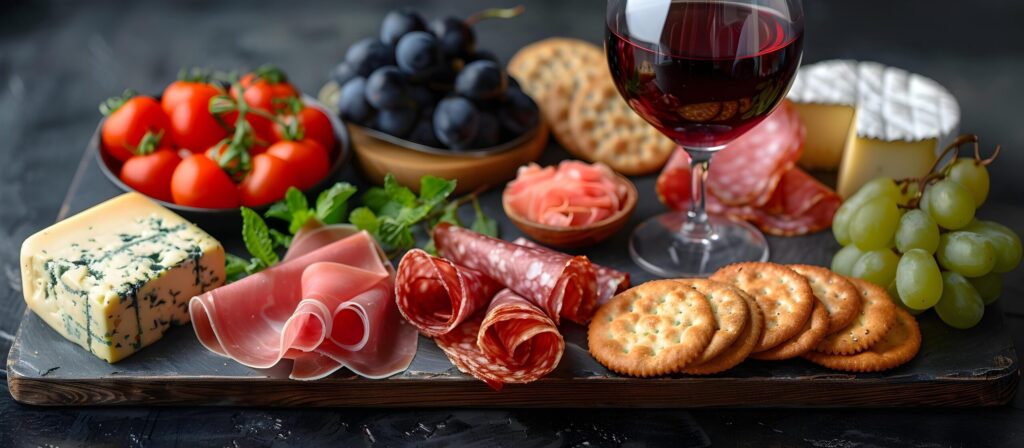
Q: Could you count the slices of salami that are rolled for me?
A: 4